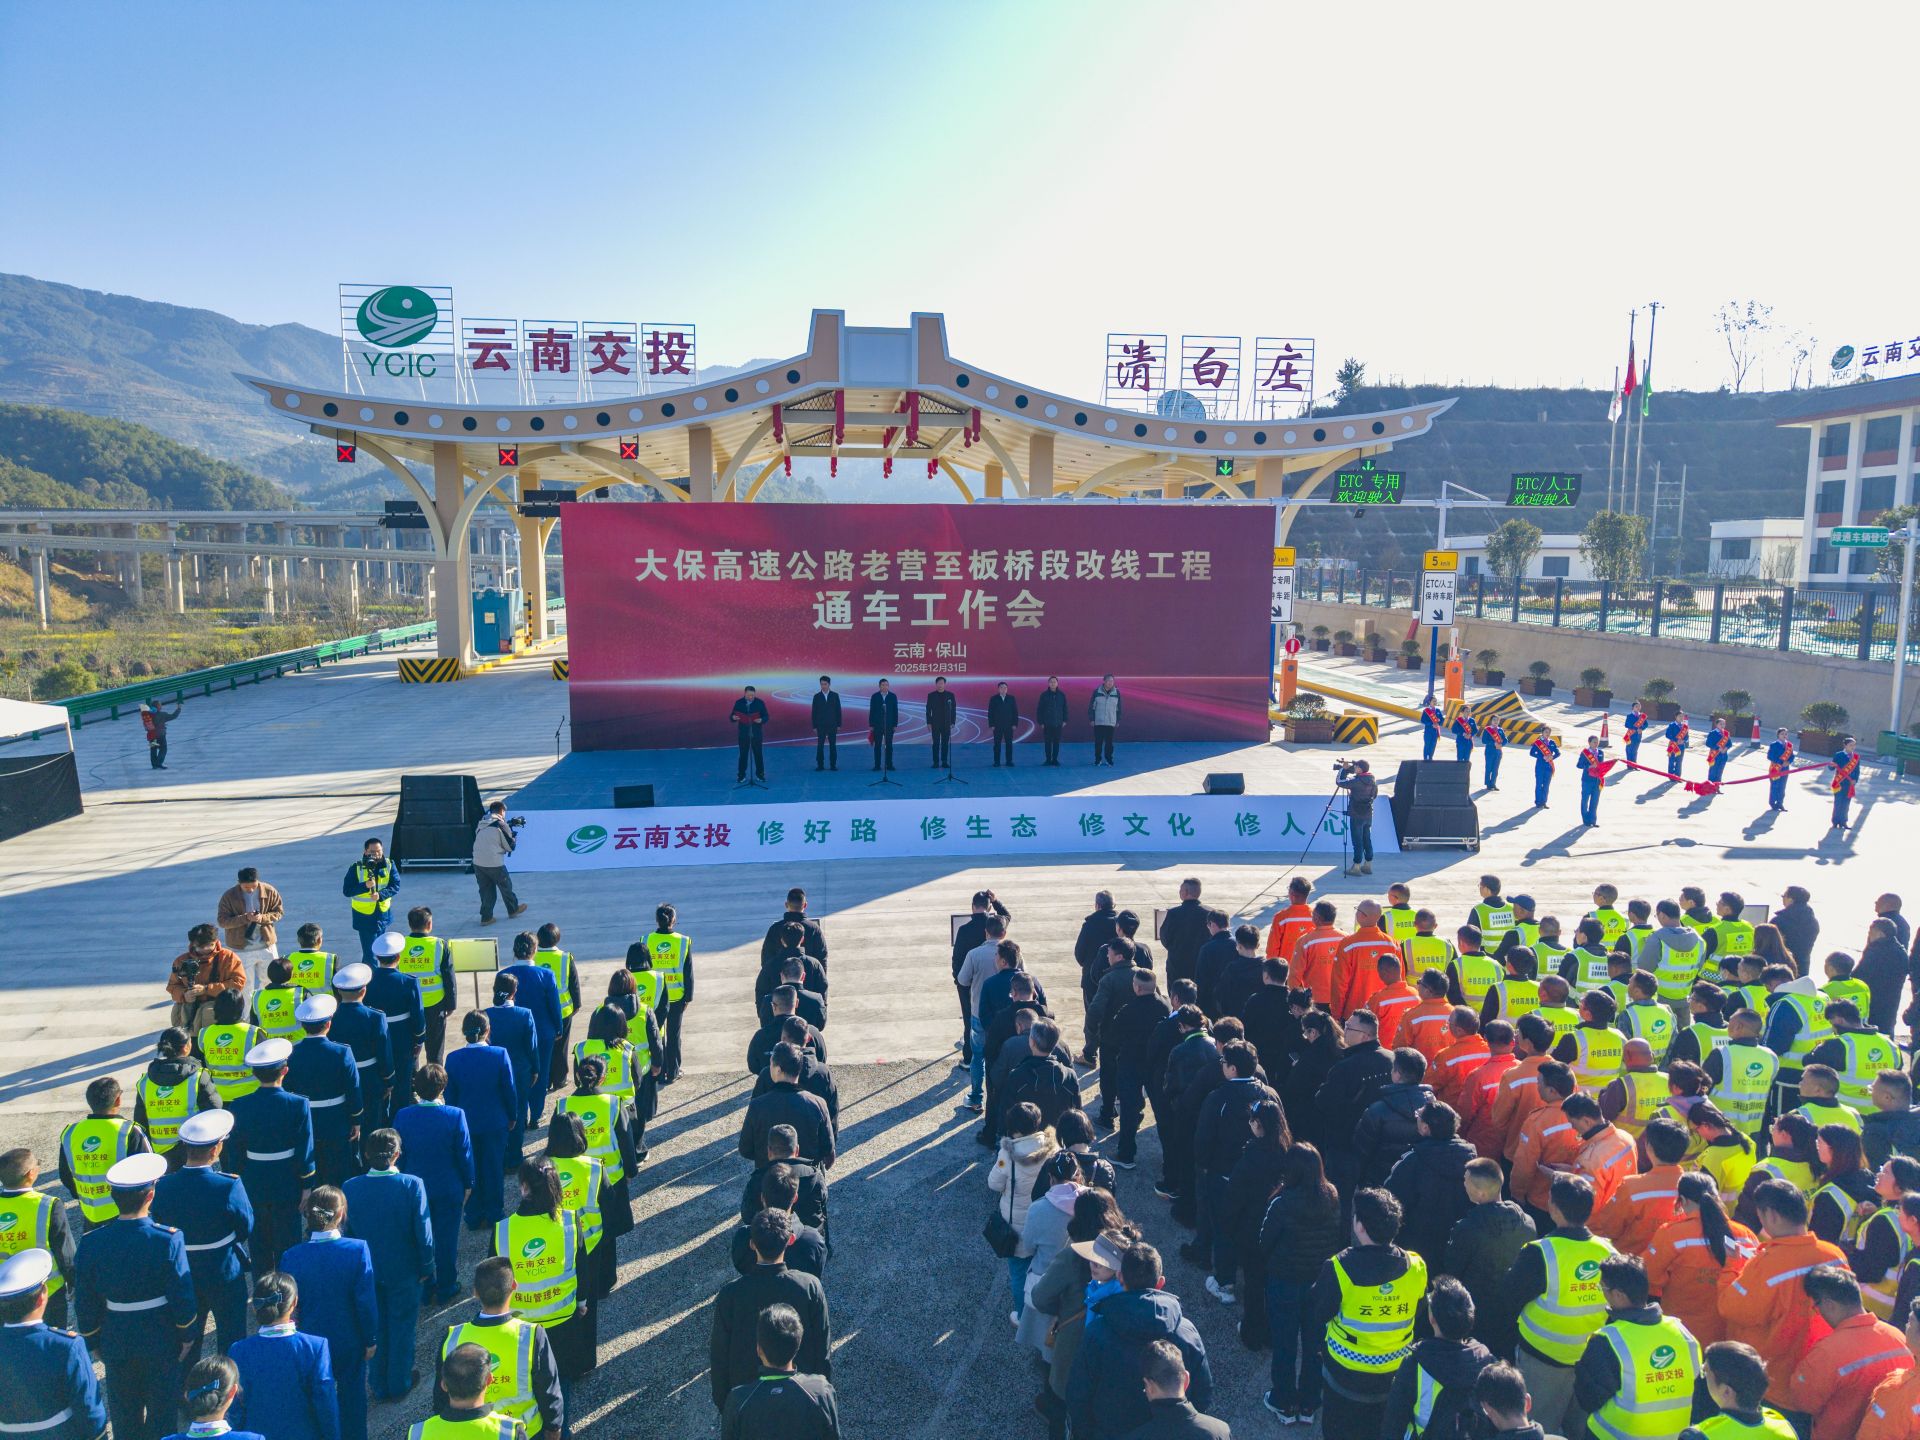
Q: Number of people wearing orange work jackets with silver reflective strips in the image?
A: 15